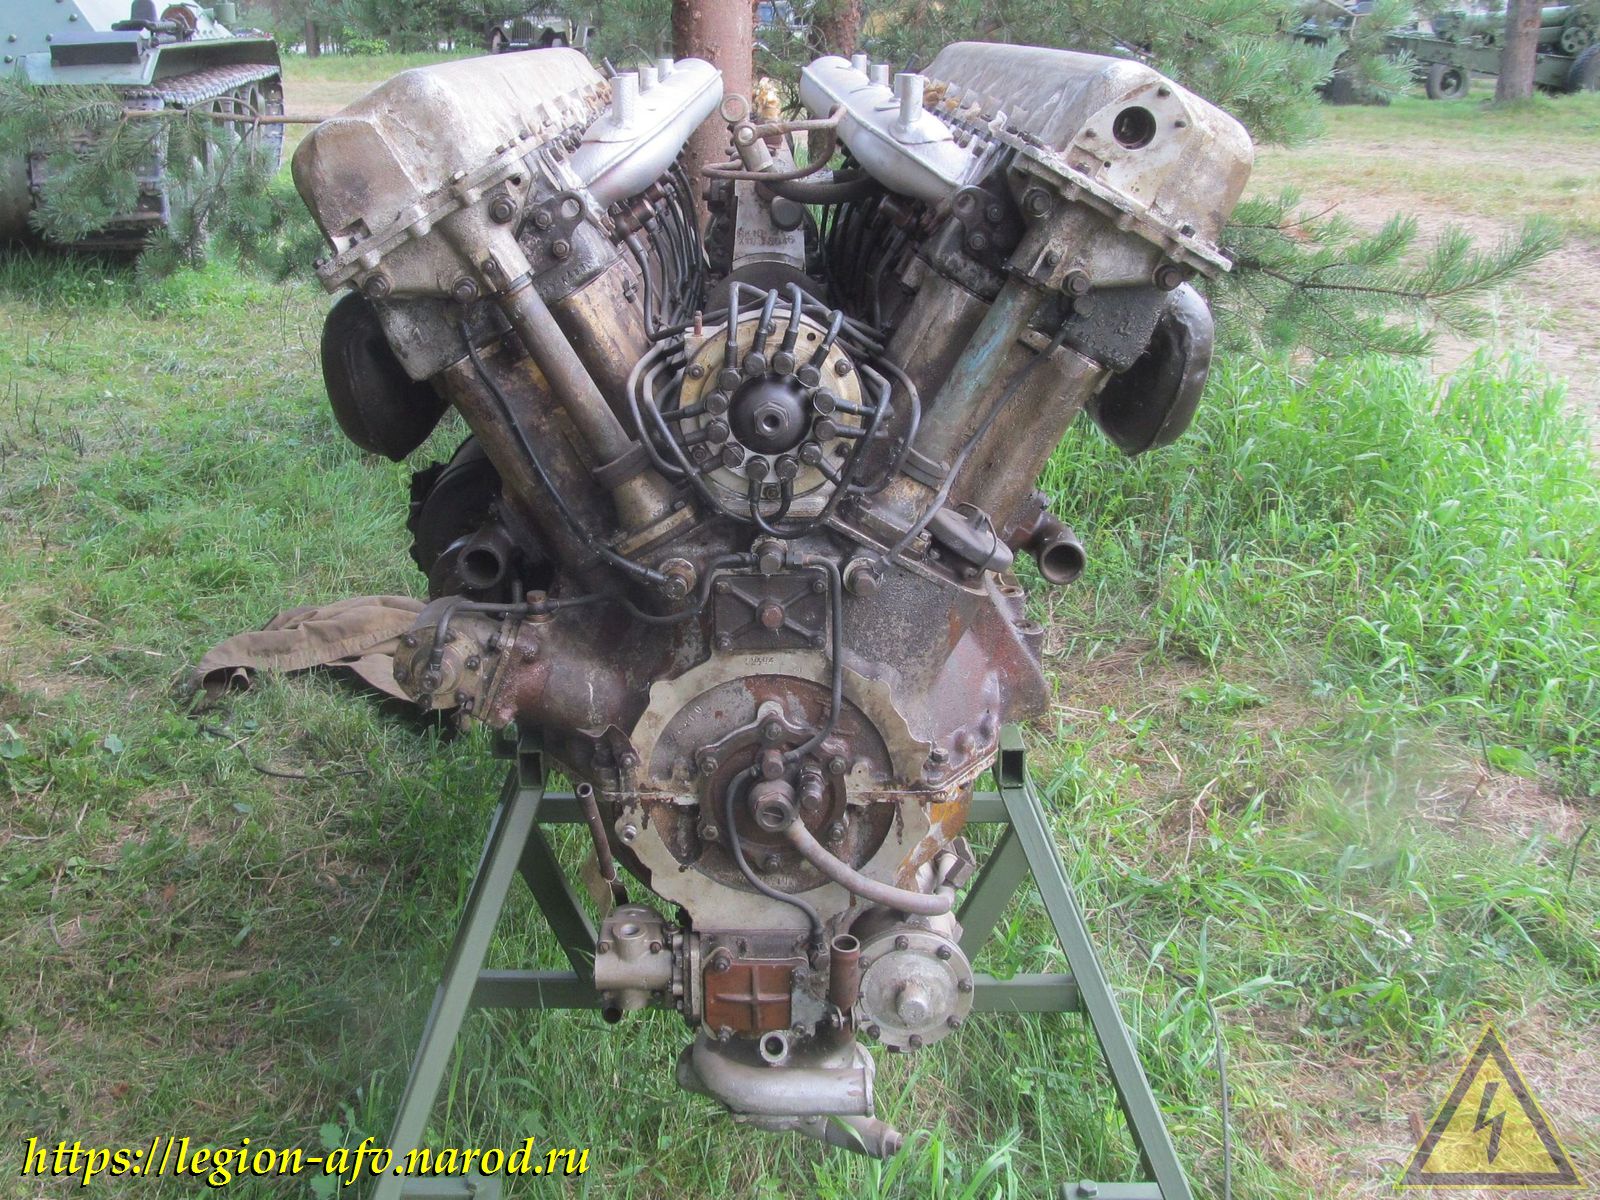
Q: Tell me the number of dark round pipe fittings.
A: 12